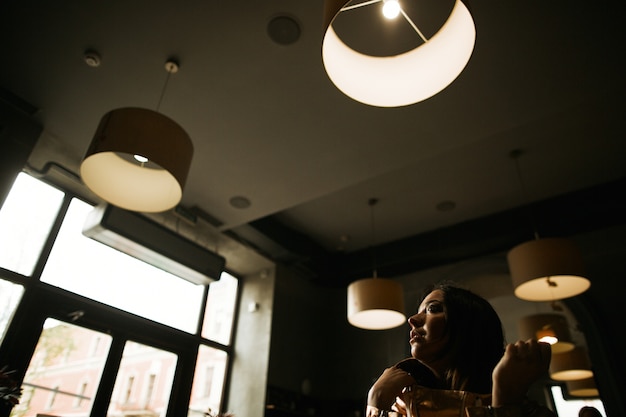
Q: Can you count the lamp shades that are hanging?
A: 7